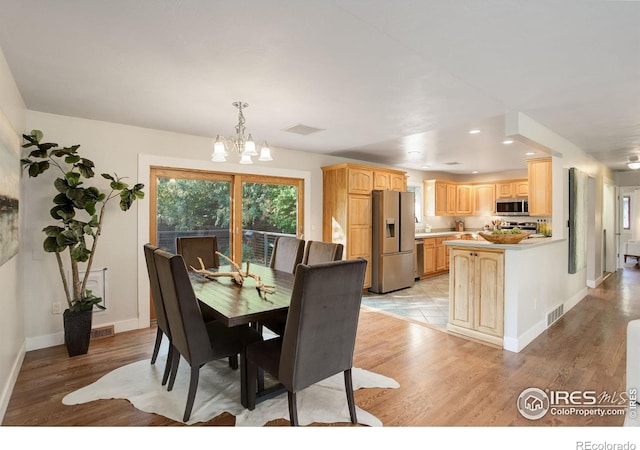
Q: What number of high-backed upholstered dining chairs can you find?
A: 6